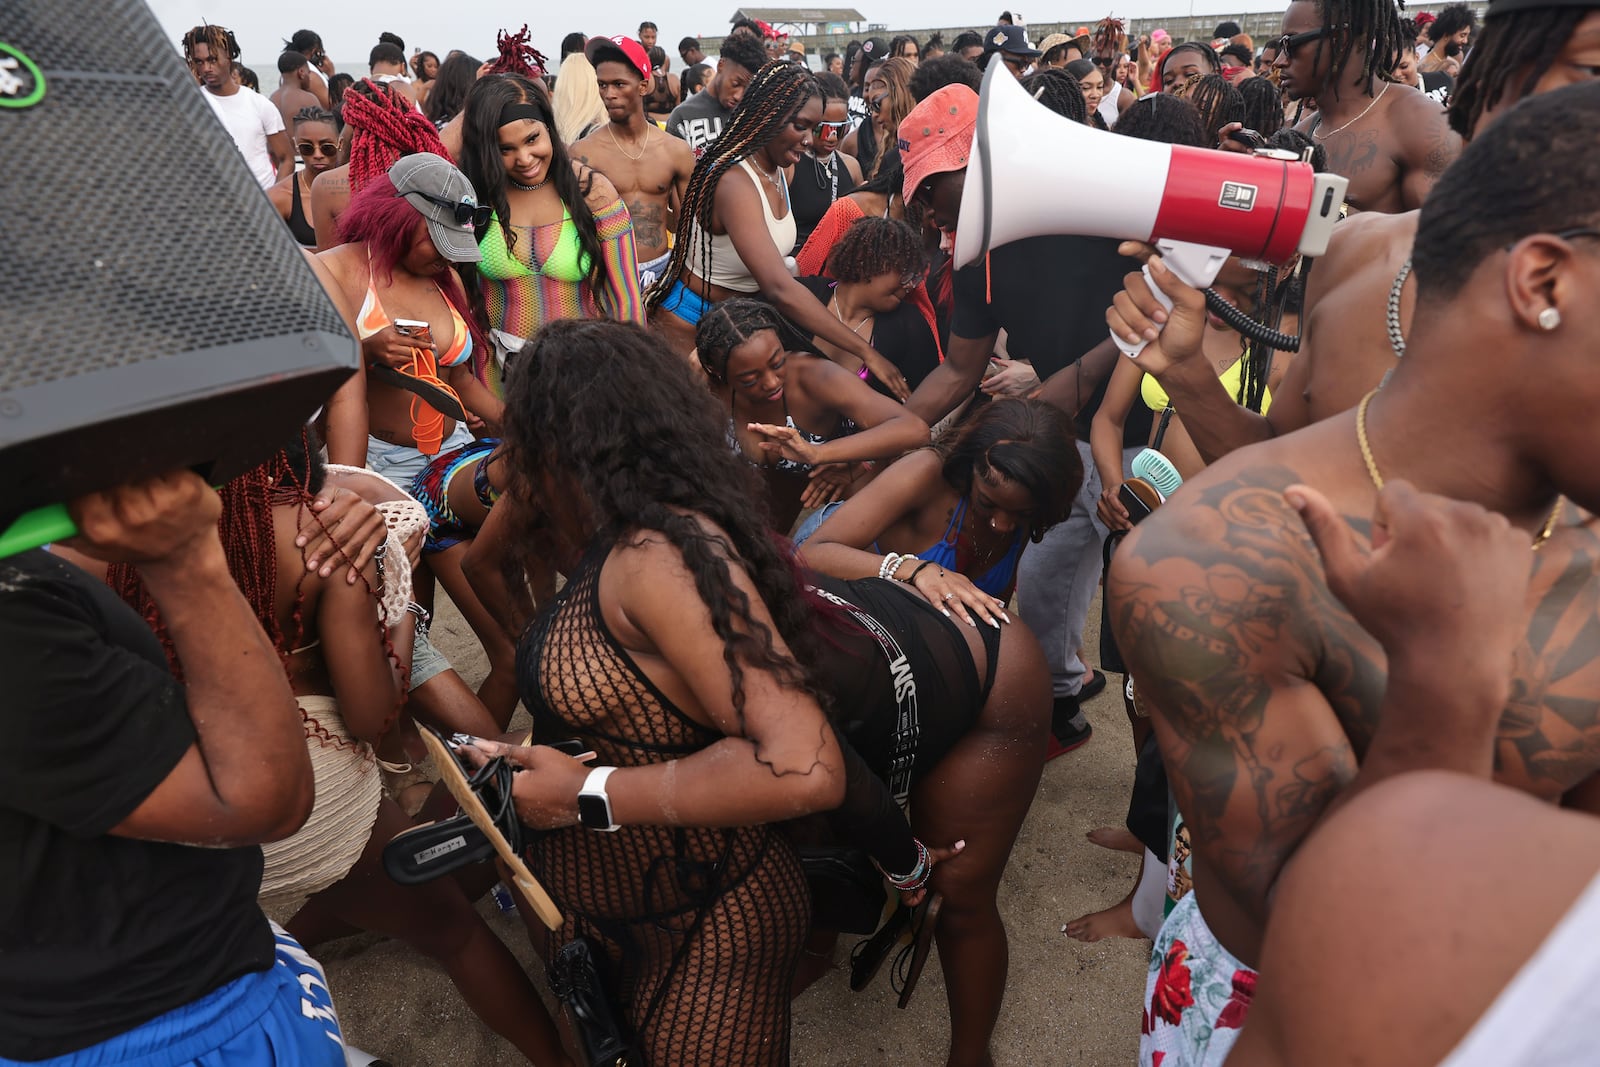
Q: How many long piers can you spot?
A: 1